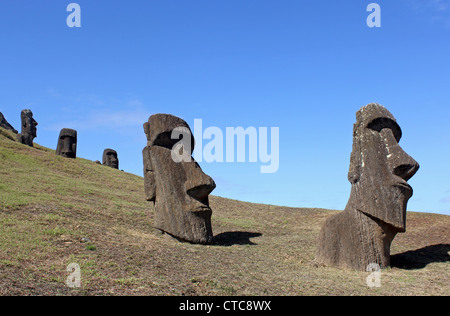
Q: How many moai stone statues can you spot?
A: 5